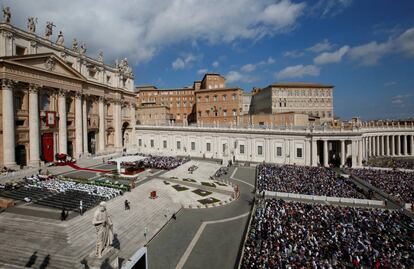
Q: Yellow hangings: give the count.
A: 0